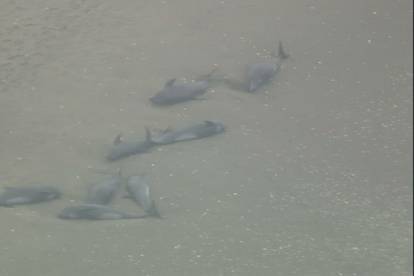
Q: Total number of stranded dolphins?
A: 8